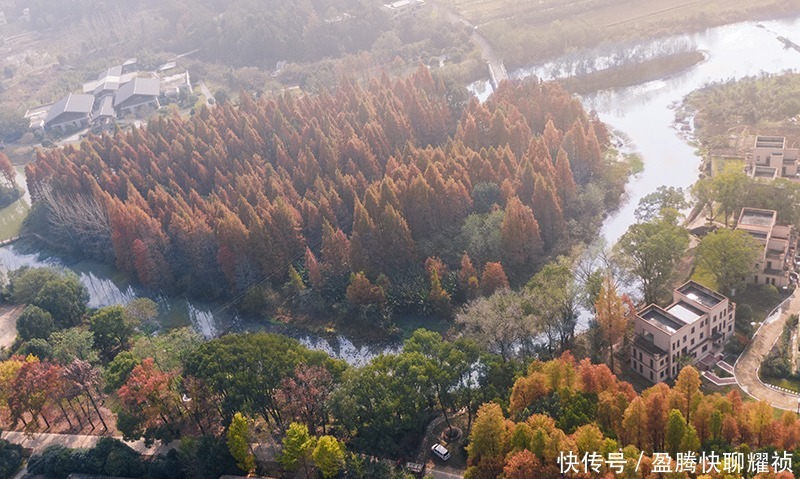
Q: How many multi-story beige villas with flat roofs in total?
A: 3